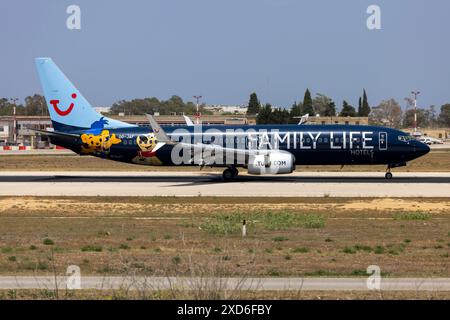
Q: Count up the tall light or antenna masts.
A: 3